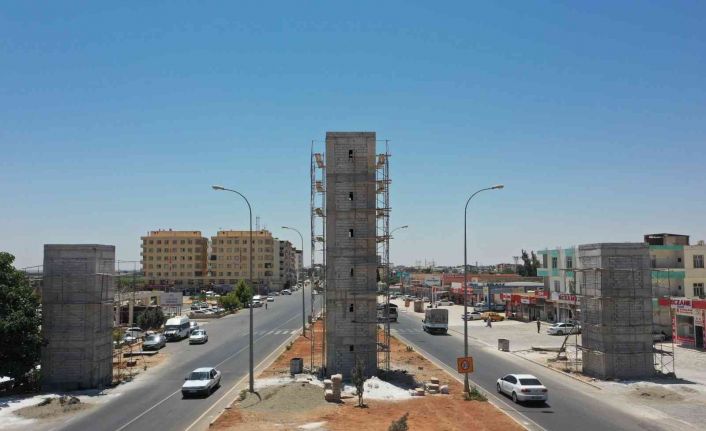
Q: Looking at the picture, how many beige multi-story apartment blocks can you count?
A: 2